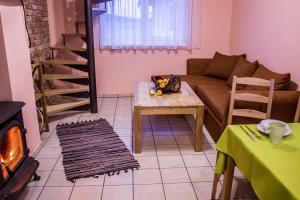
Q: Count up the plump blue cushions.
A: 0